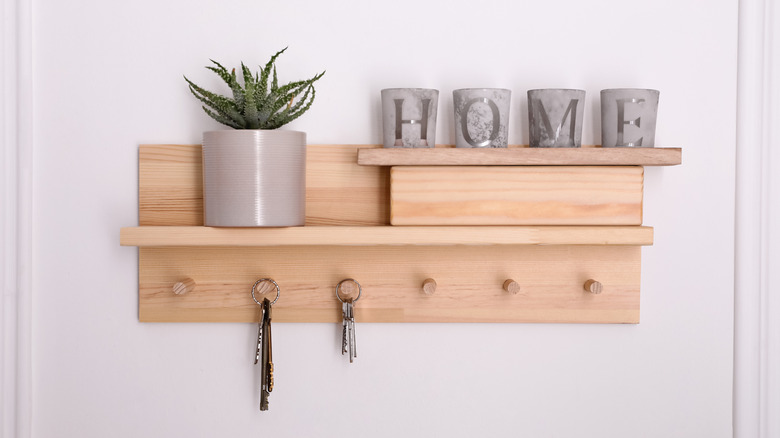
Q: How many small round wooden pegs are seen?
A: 6